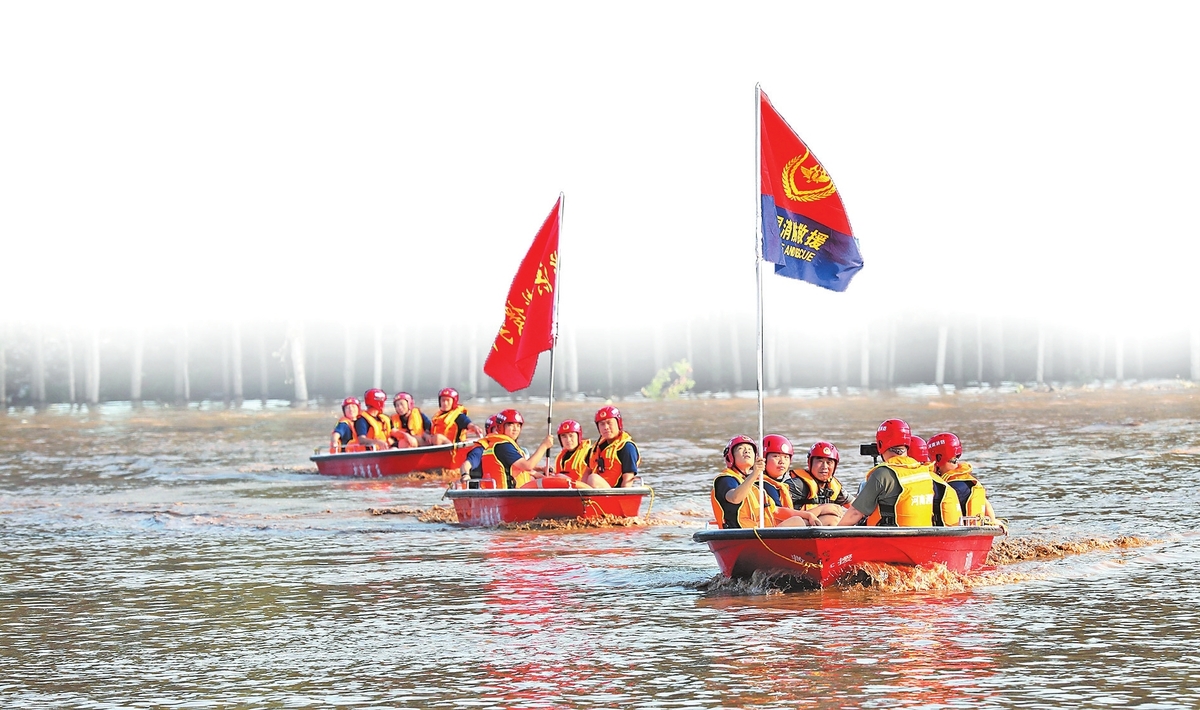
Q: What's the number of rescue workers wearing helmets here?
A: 14